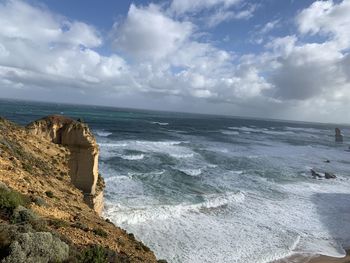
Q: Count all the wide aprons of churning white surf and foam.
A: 1